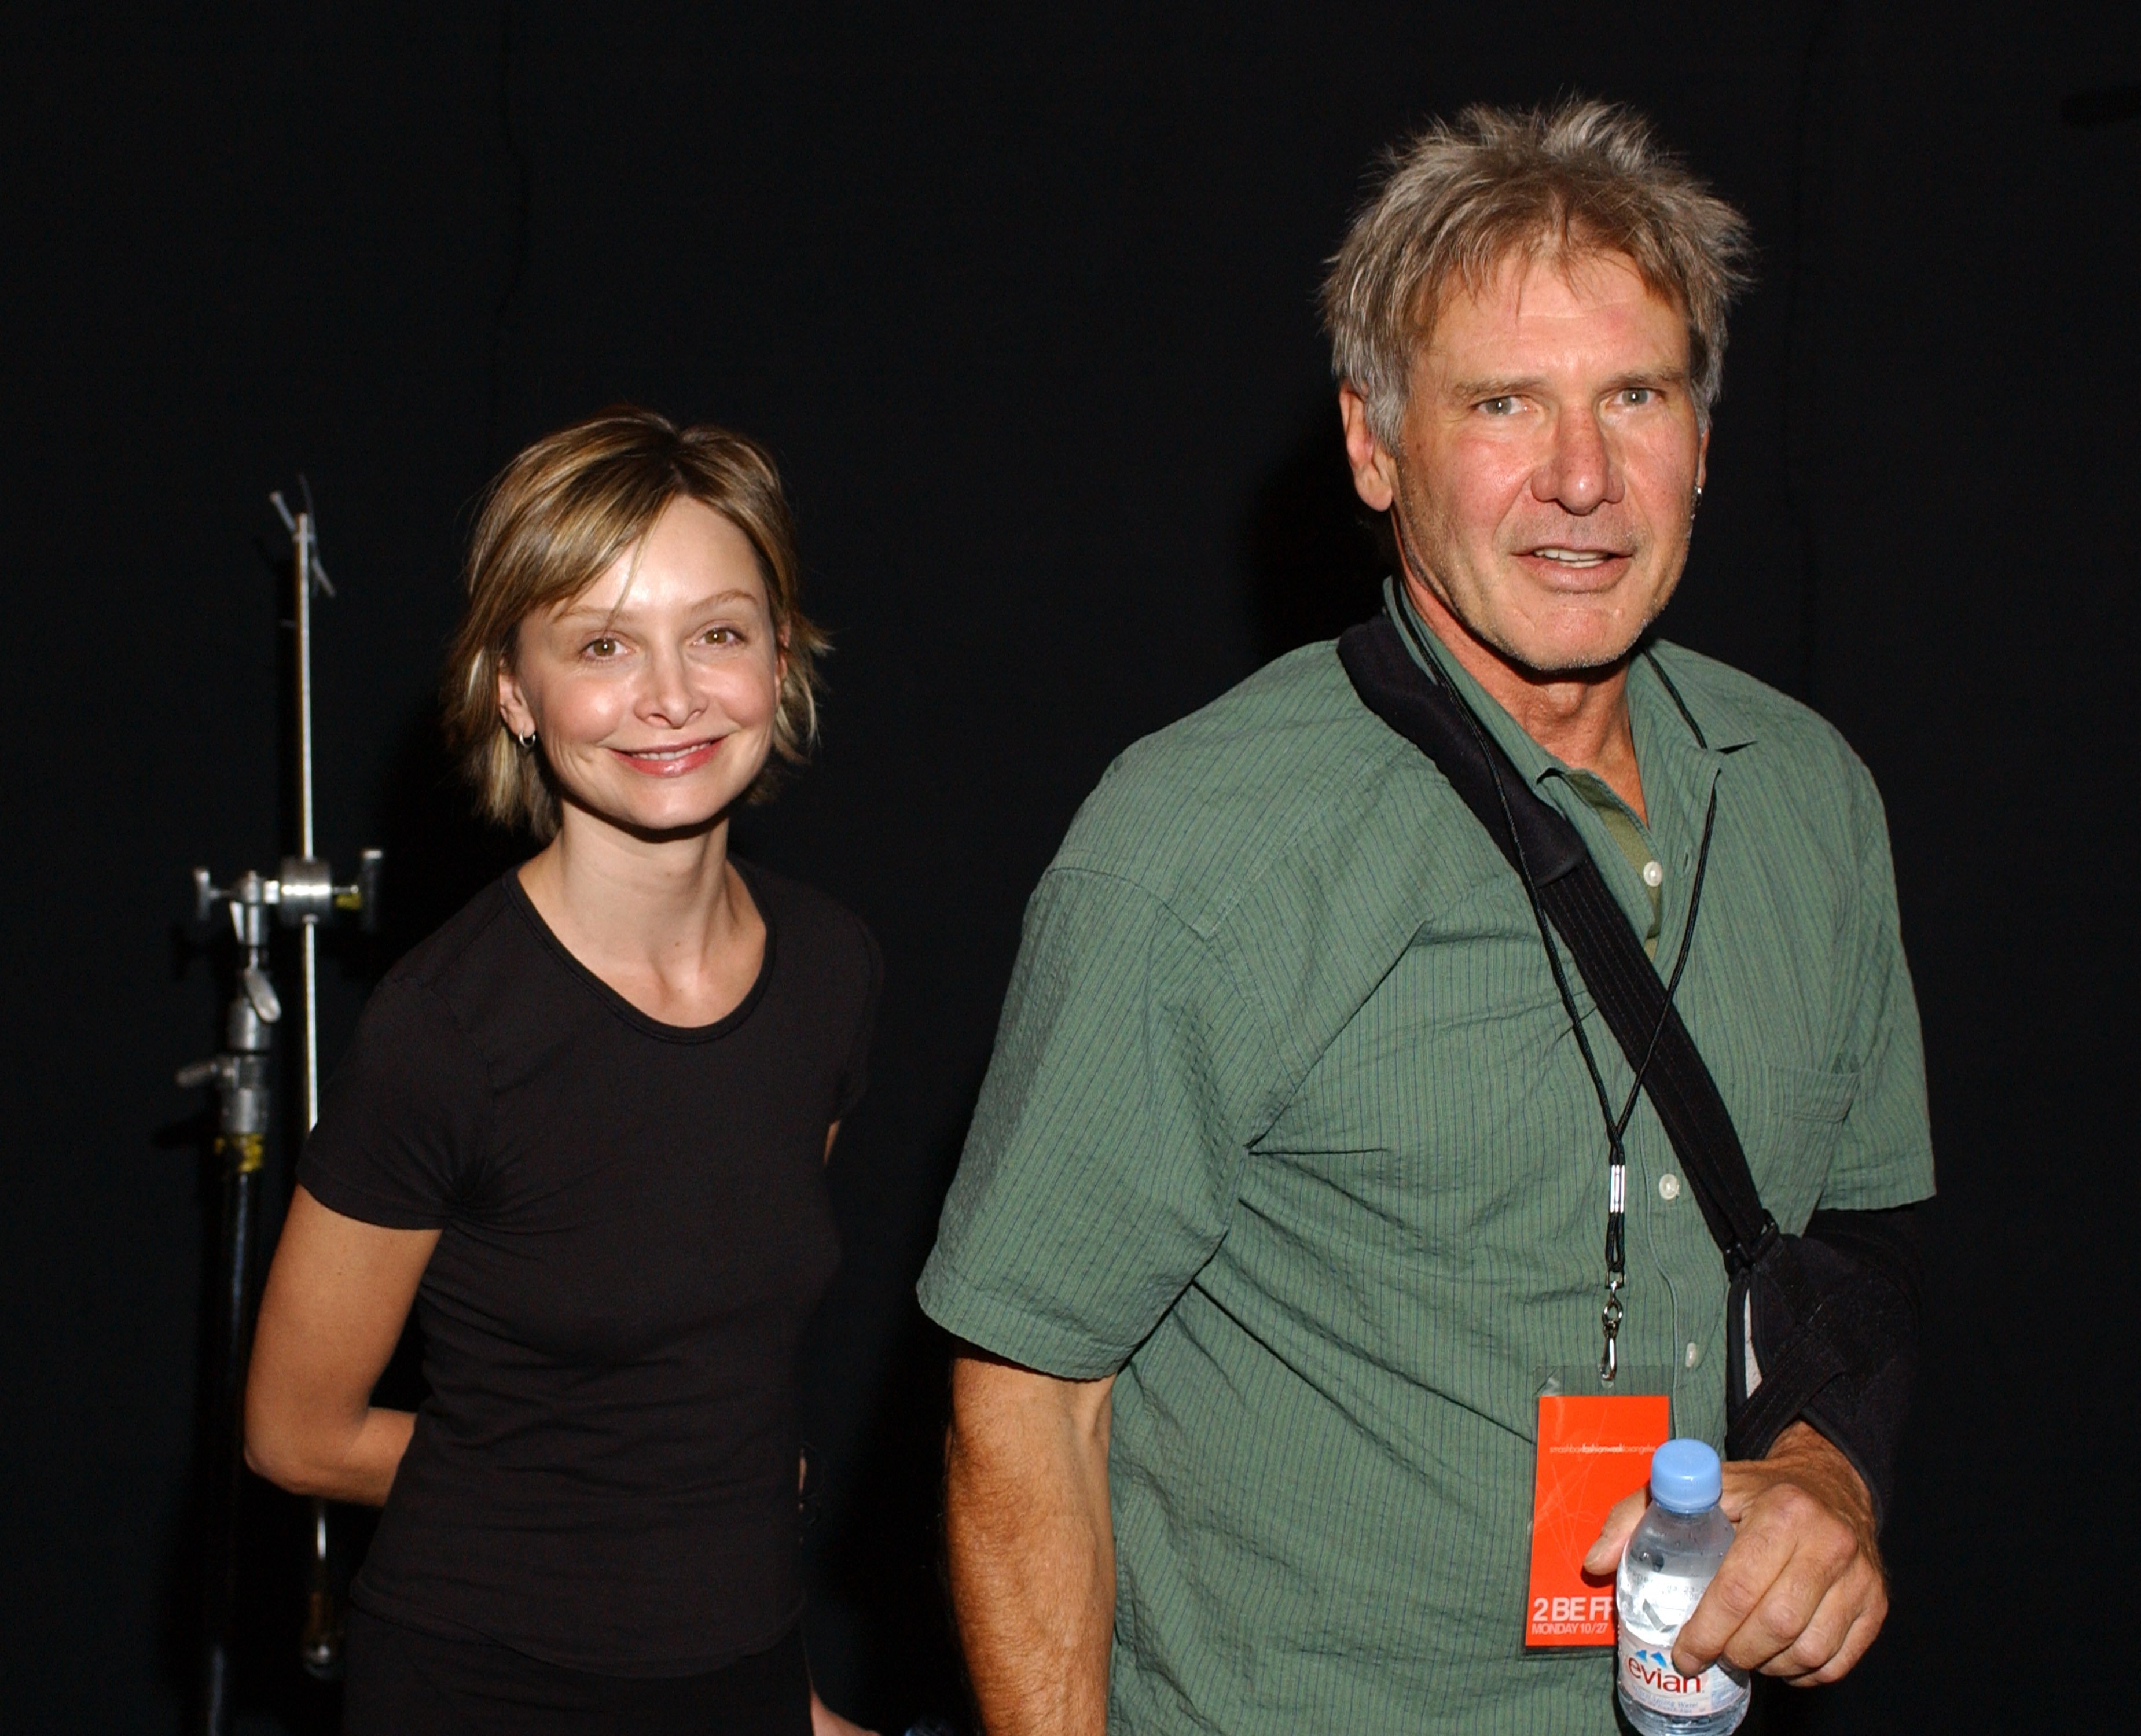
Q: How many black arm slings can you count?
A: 1